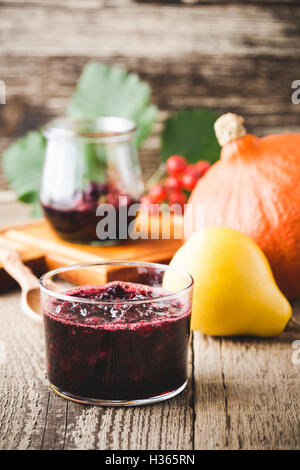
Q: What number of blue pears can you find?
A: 0